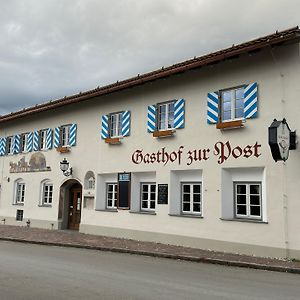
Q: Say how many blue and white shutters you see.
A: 15